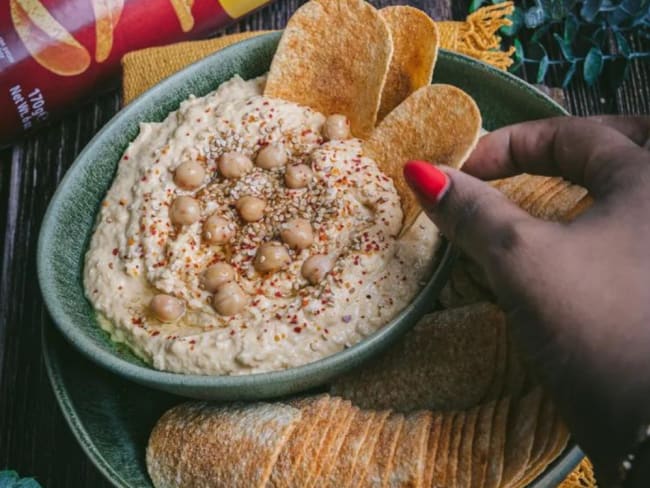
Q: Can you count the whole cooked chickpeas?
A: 14